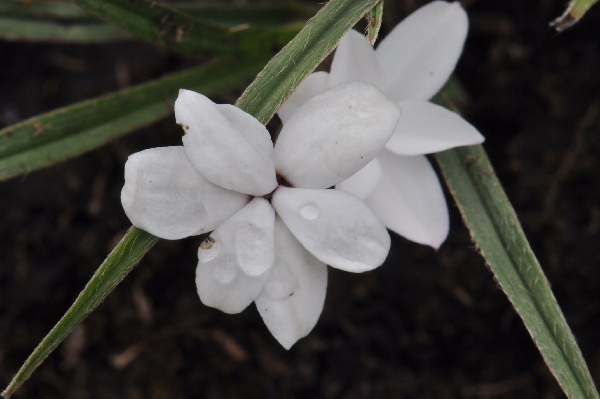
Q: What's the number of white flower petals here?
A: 12